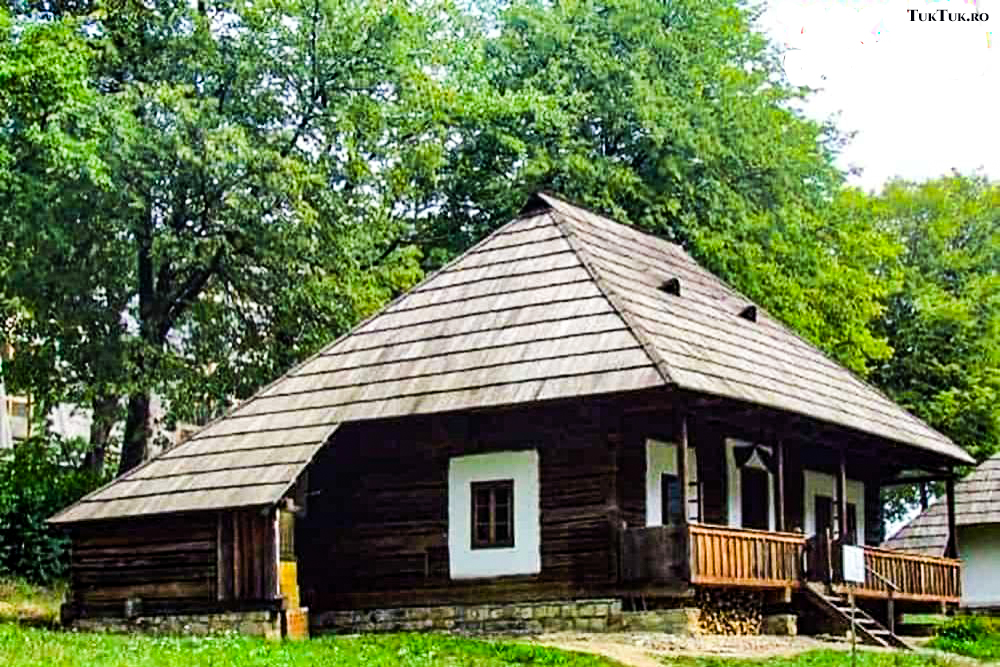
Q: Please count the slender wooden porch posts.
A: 4